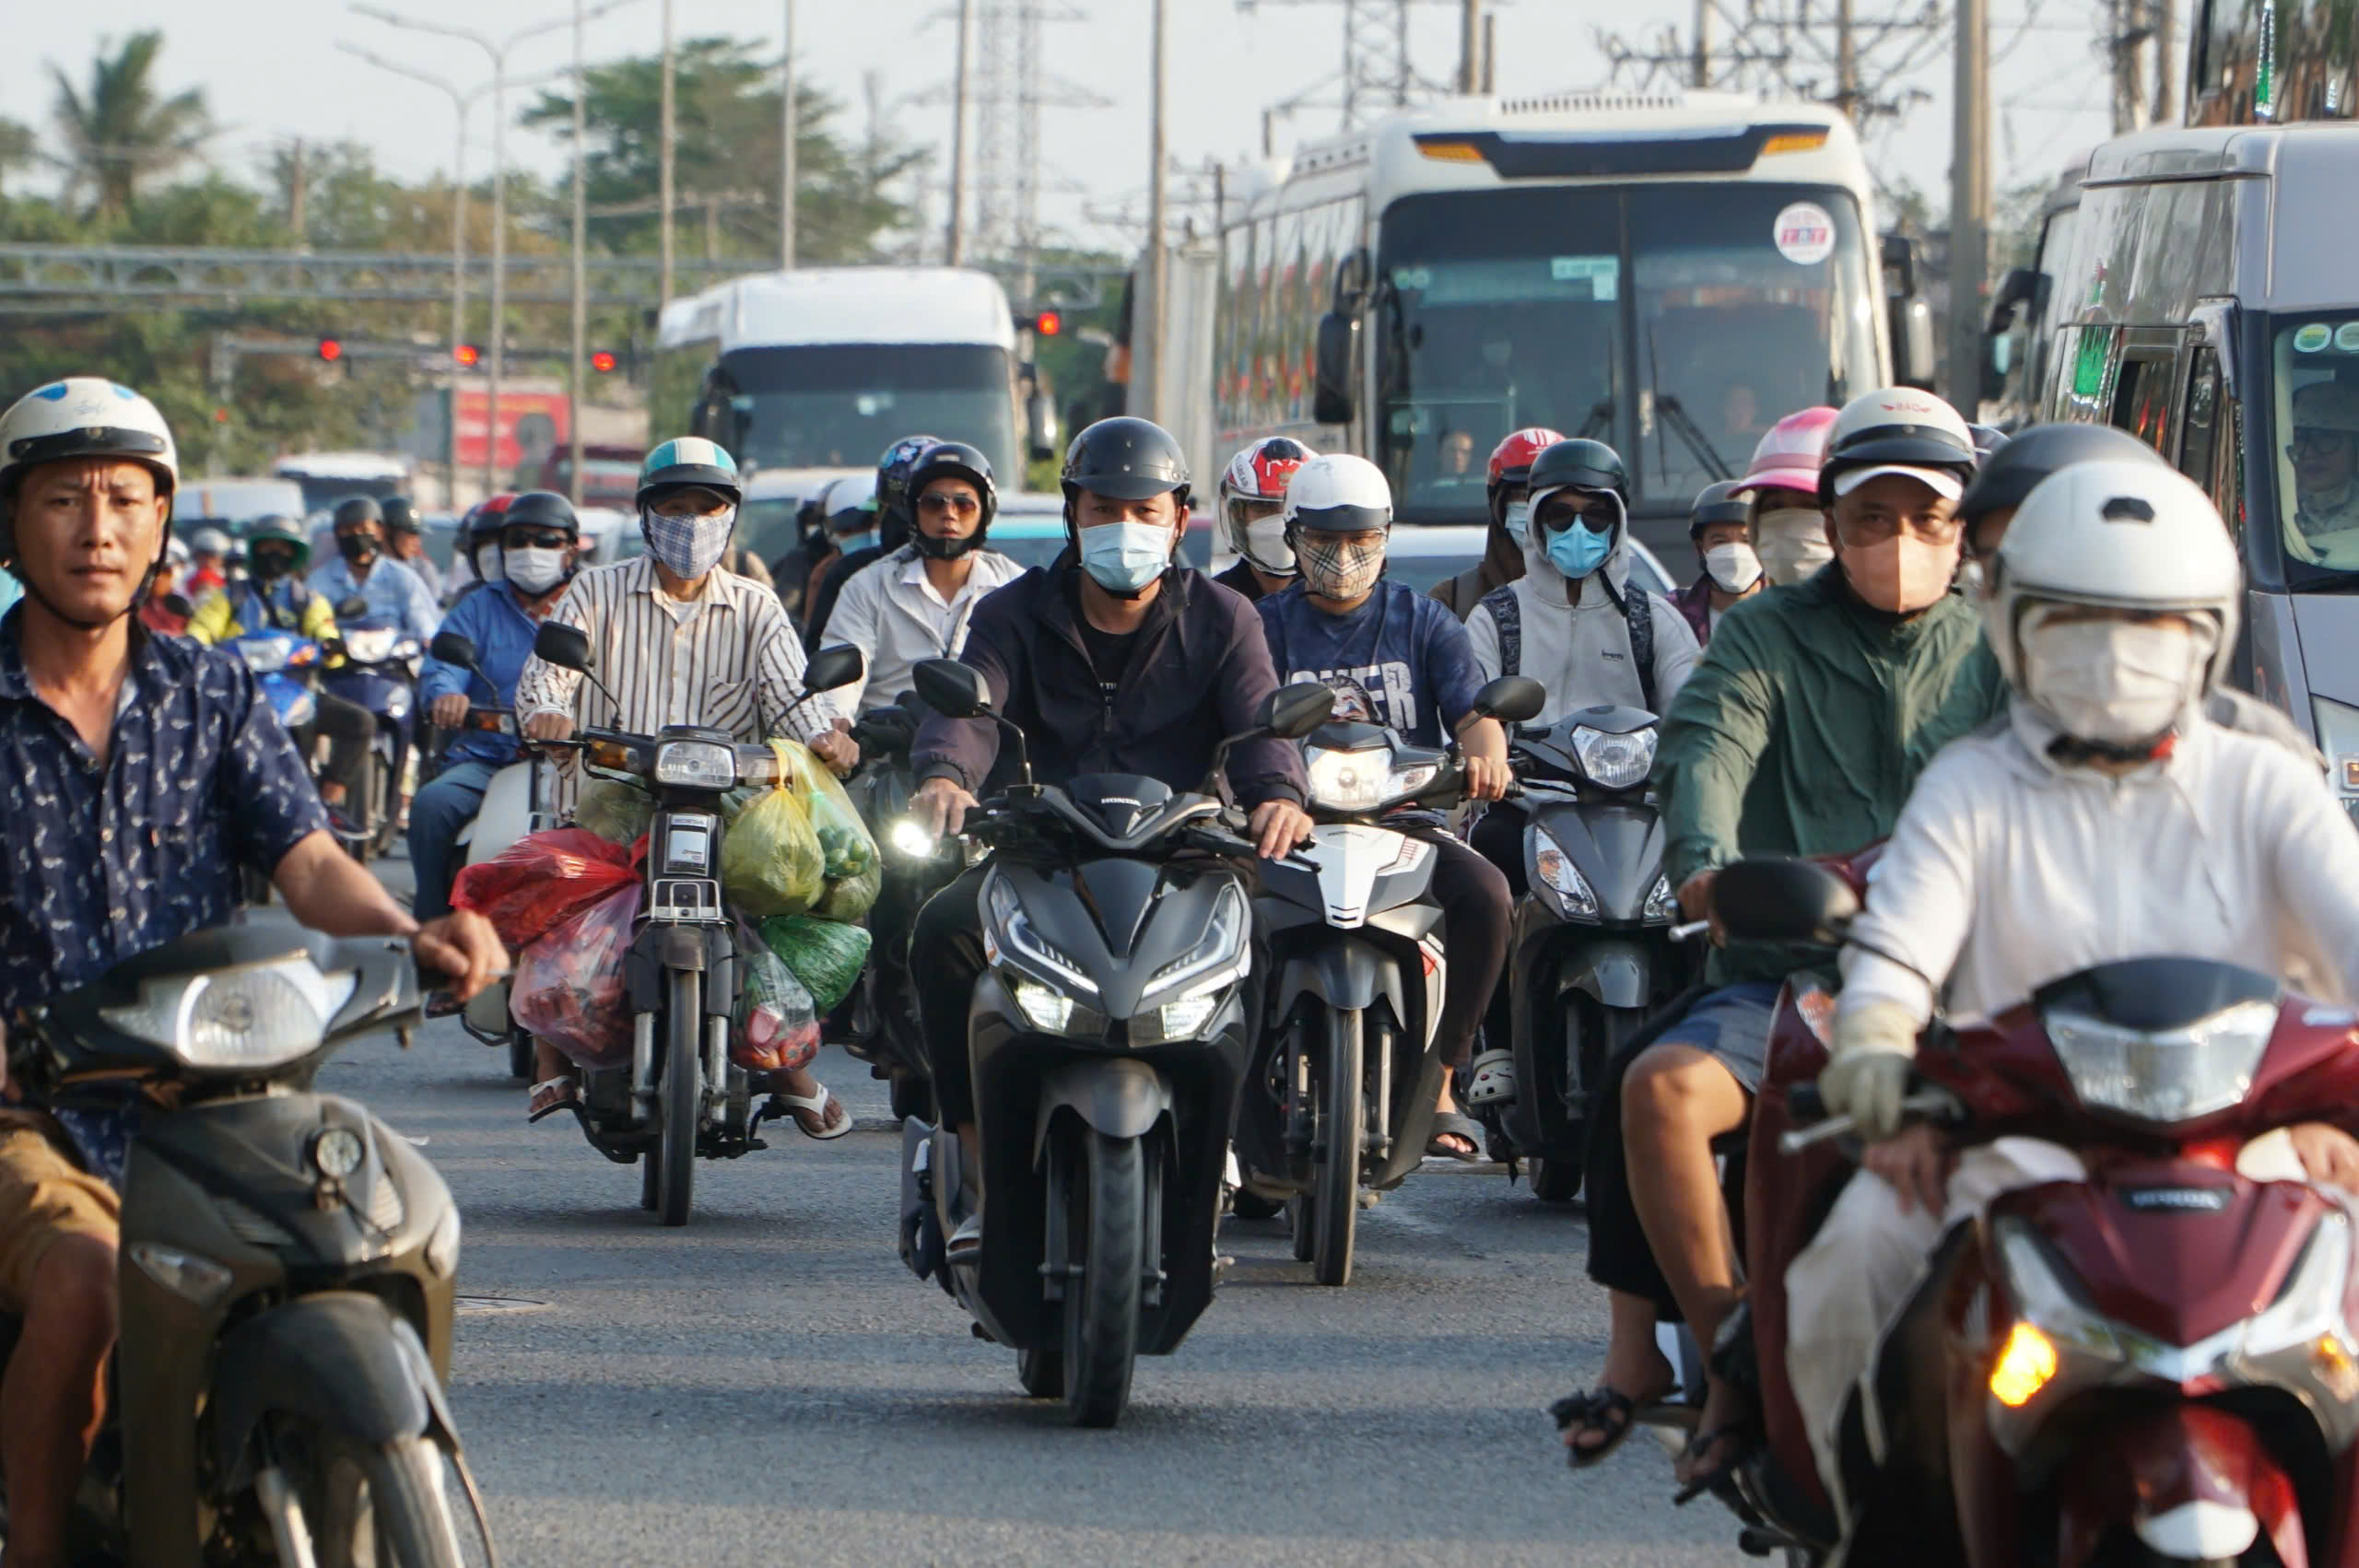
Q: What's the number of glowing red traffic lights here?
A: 4